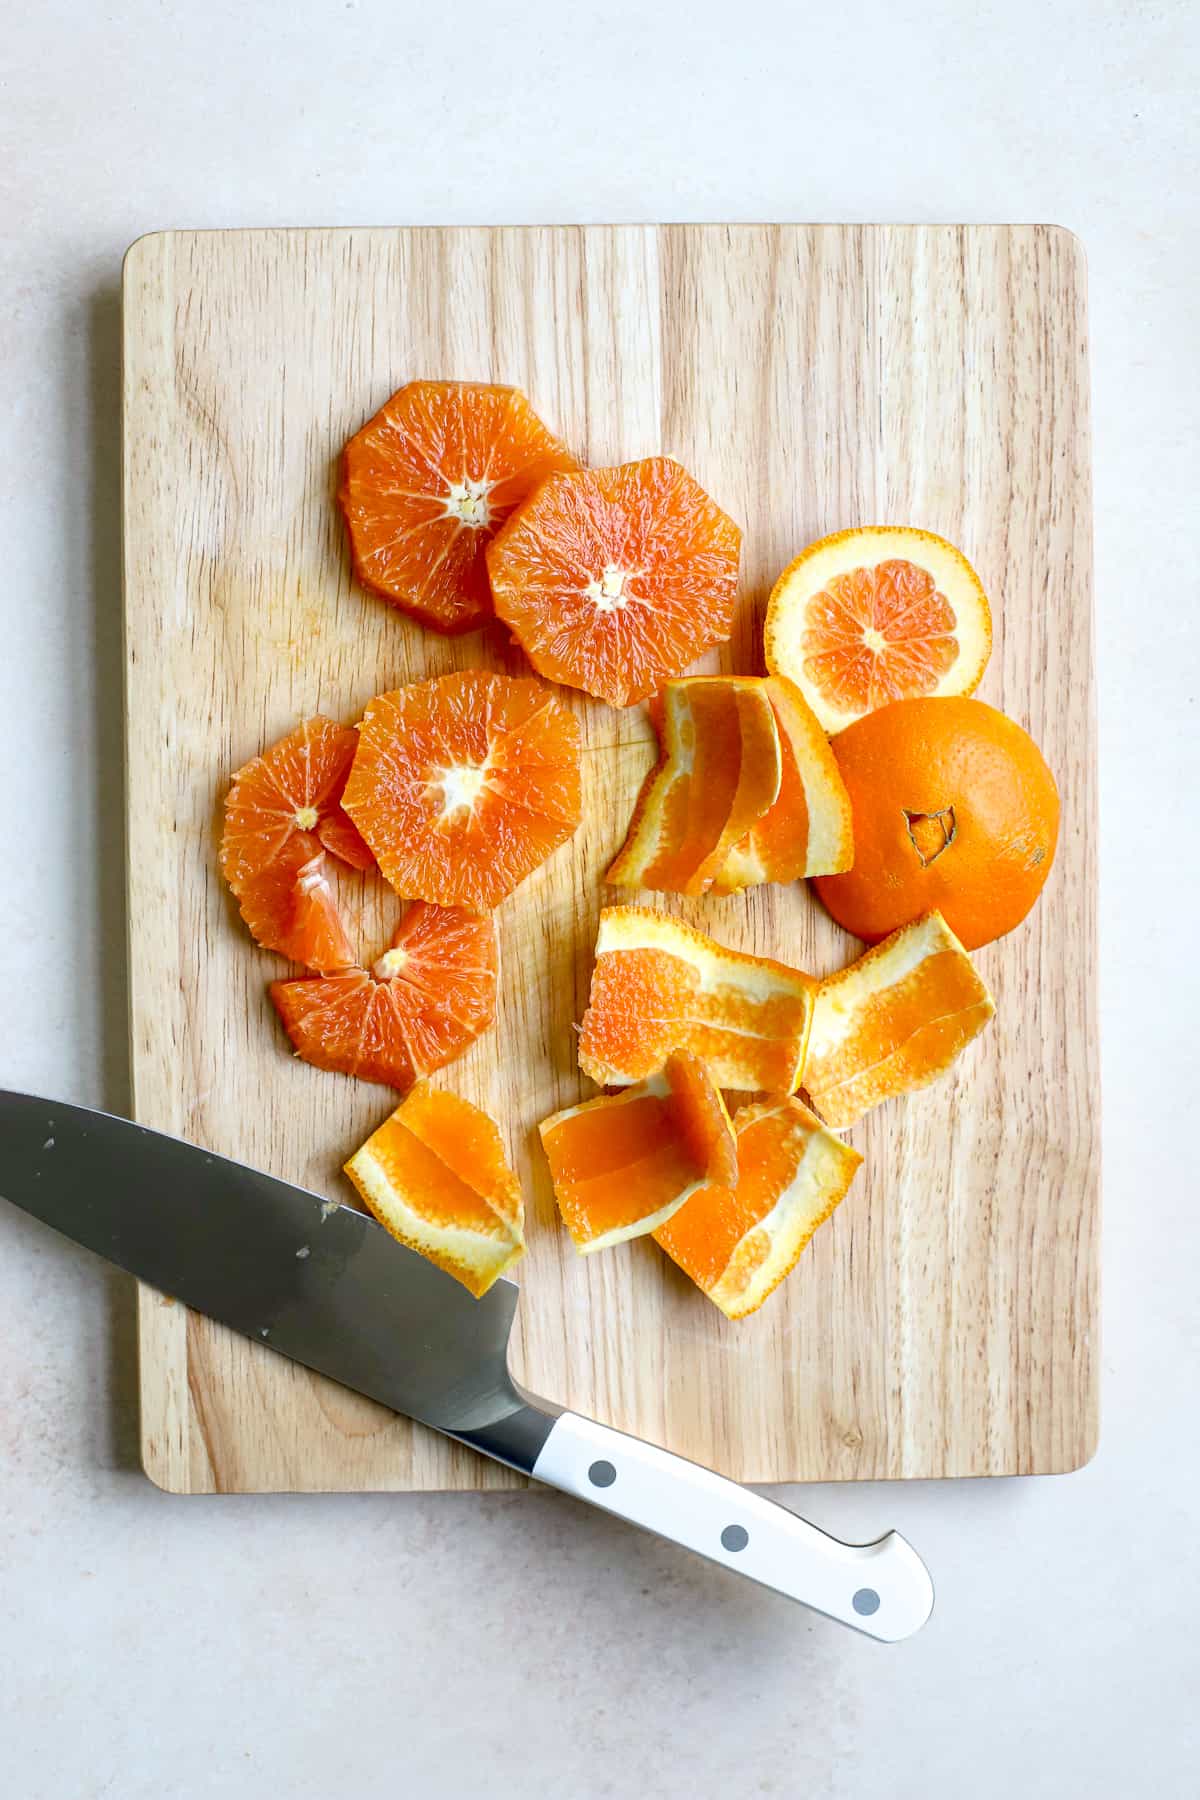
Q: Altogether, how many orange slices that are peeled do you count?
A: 5